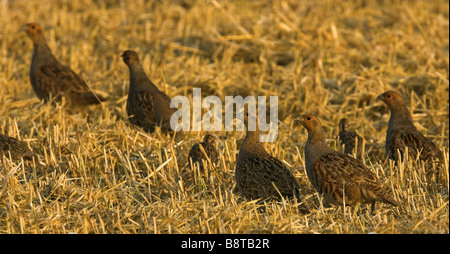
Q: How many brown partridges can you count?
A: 8